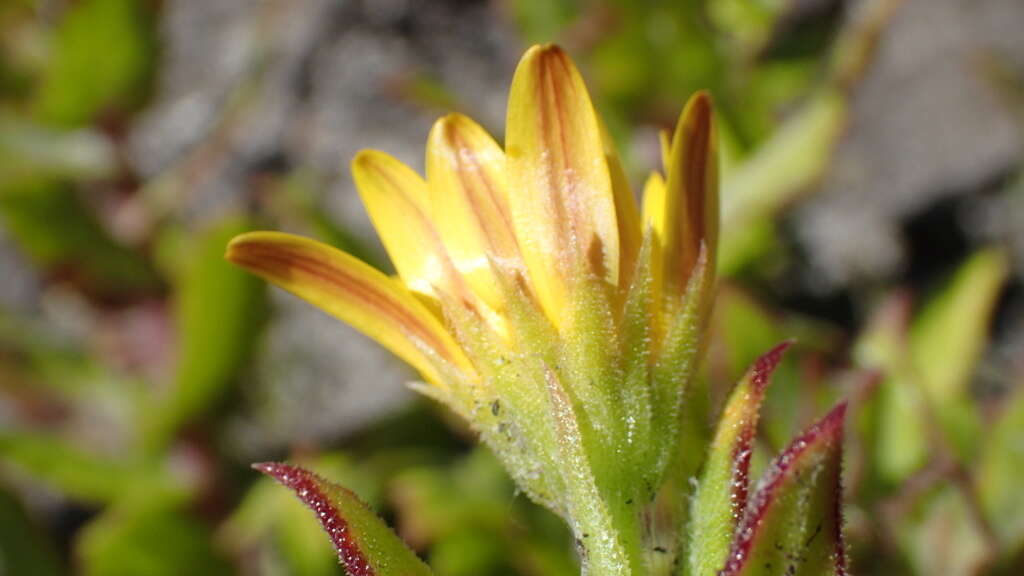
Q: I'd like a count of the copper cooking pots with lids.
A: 0